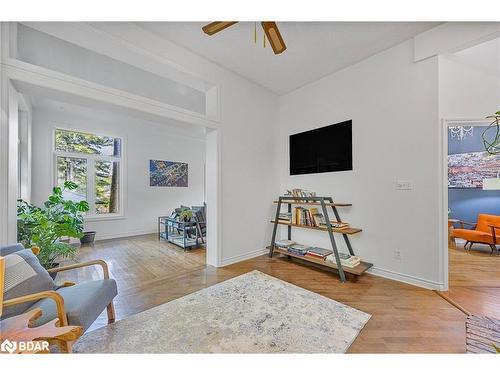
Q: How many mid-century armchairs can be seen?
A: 2